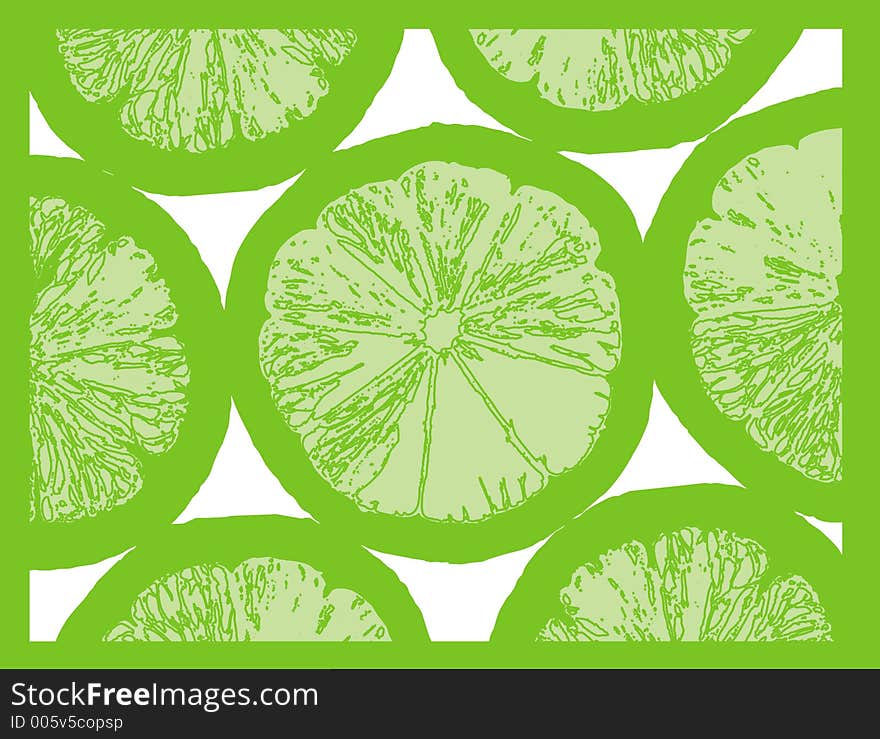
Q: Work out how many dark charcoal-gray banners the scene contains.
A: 1